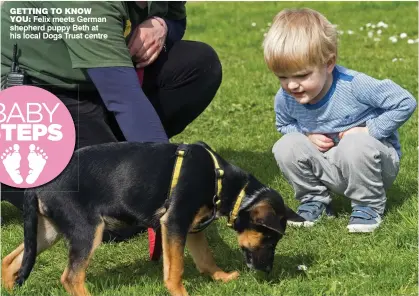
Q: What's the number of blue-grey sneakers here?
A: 2